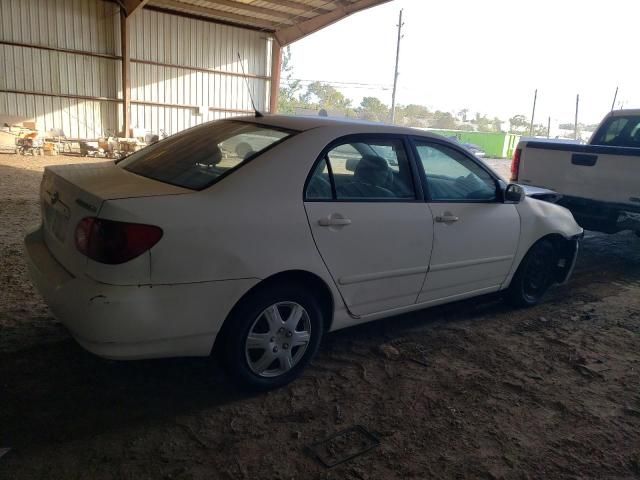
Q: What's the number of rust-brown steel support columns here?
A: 2